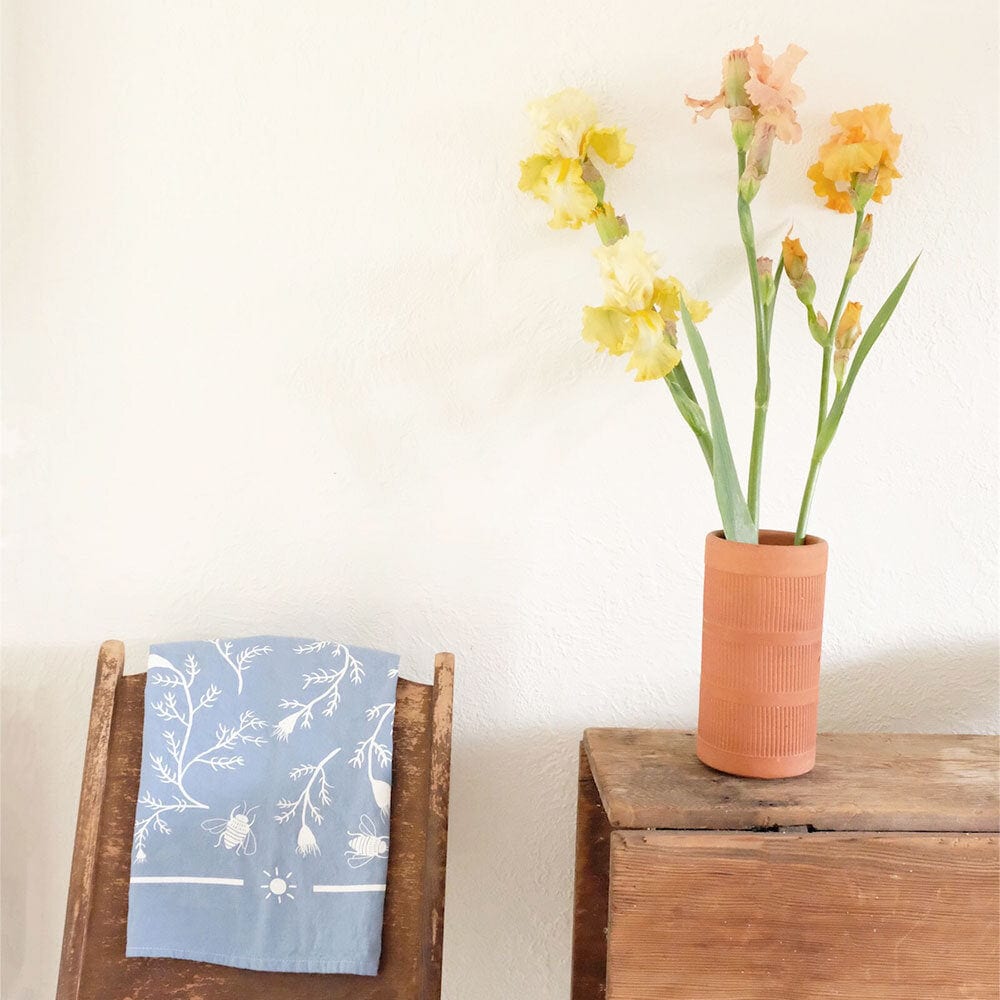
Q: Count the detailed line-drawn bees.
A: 2